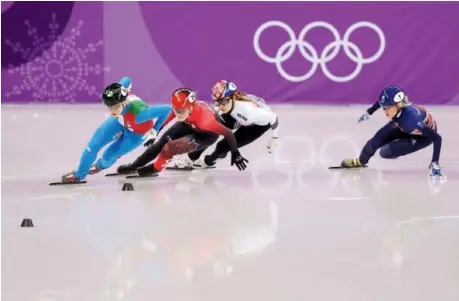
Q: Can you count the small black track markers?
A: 2